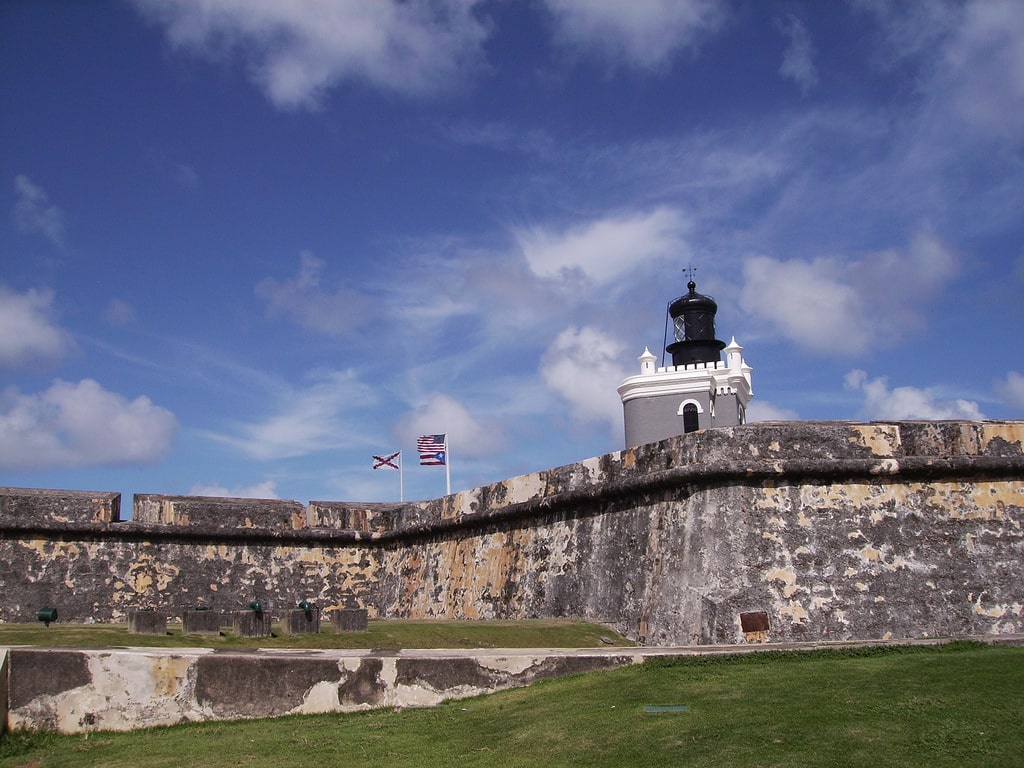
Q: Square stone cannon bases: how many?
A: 5